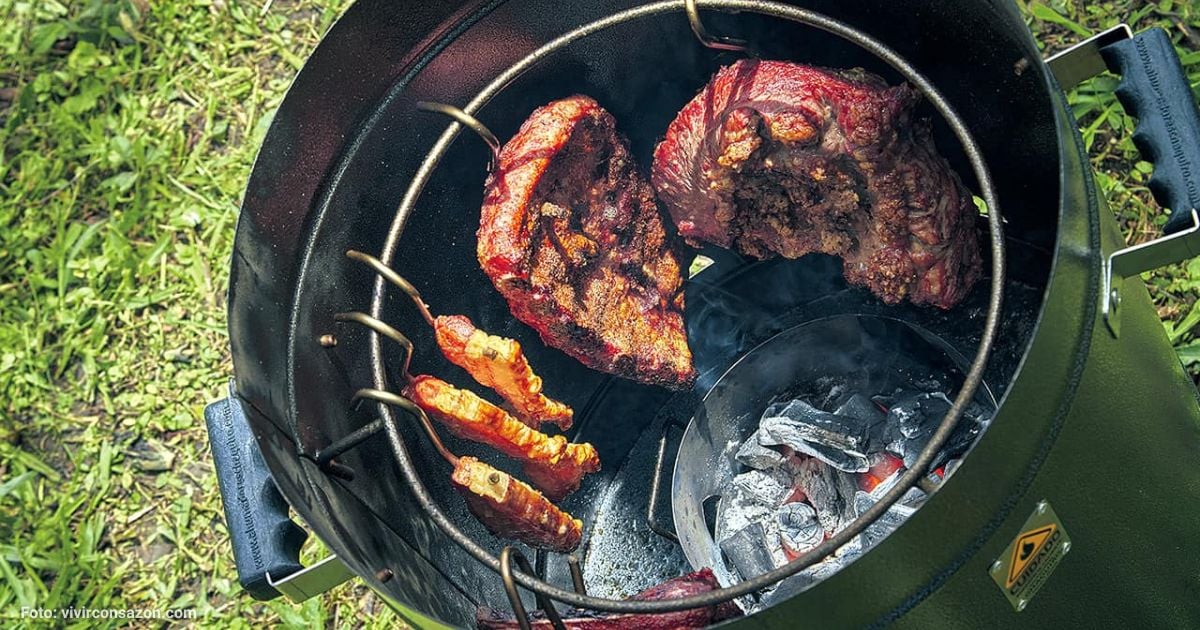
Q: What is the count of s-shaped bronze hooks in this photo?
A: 6